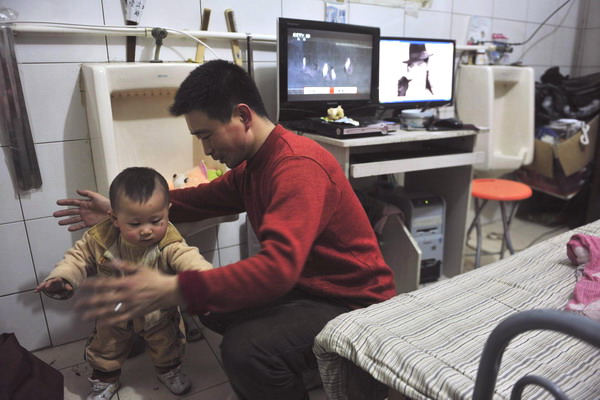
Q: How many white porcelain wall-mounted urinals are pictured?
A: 2